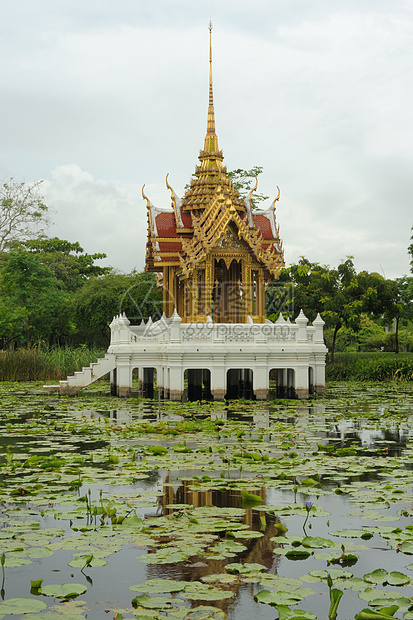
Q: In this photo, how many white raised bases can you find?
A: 1